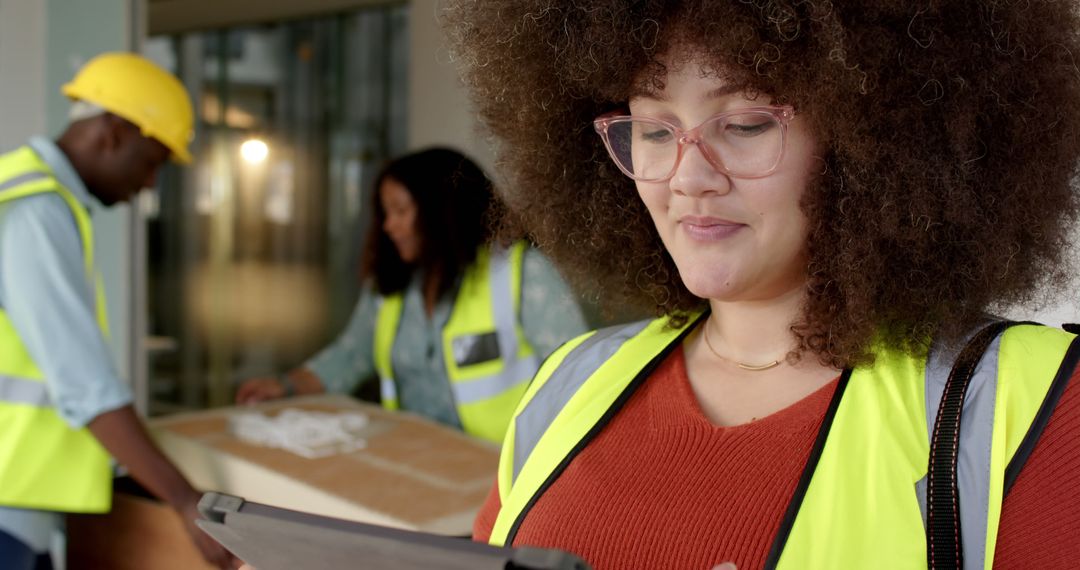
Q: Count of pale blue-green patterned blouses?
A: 1